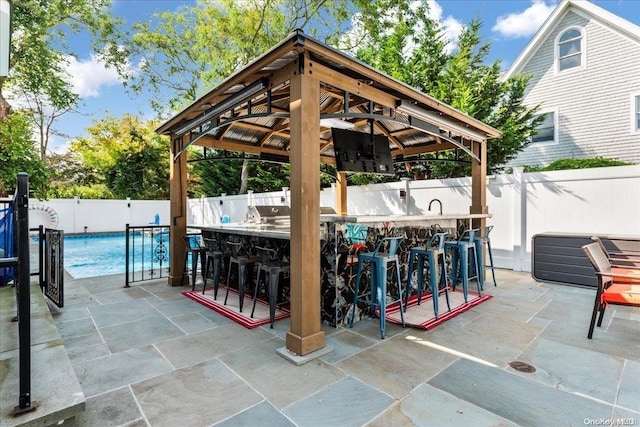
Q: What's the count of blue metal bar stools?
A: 4